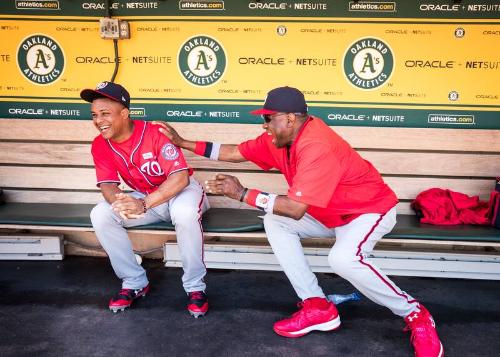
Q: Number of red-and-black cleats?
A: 2